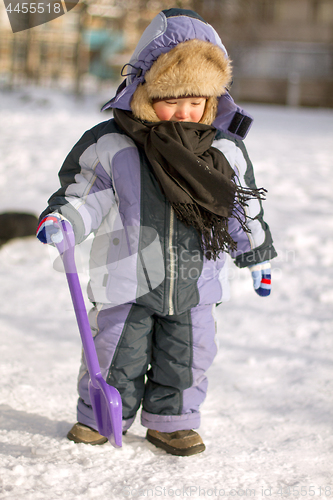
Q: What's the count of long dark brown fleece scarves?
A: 1